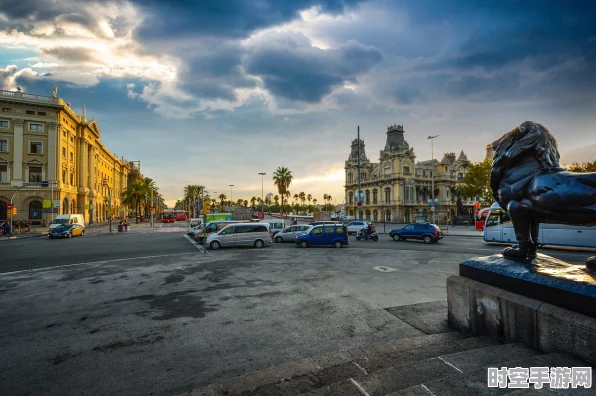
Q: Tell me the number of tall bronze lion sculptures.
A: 1